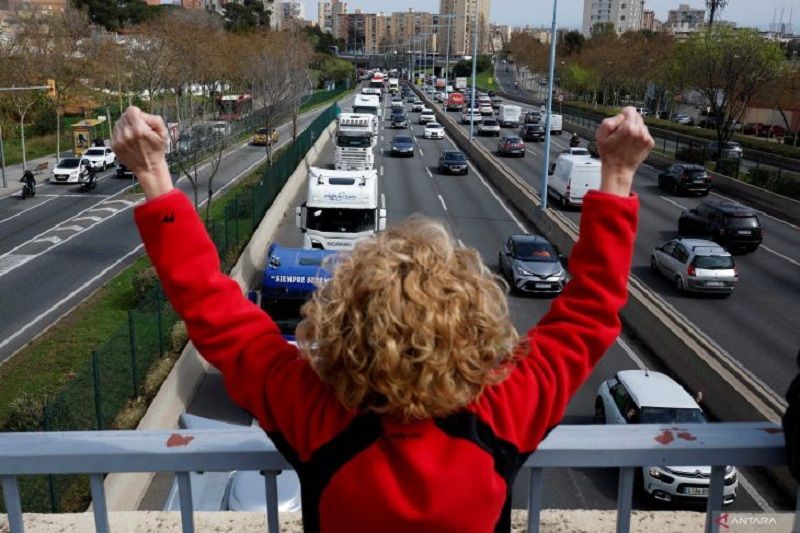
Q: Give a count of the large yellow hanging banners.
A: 0